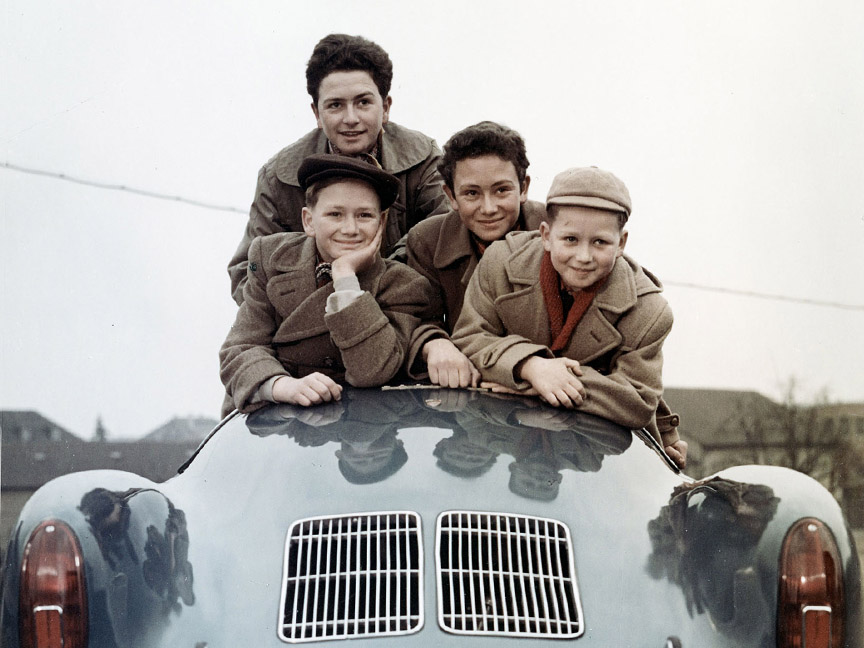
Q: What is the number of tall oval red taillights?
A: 2